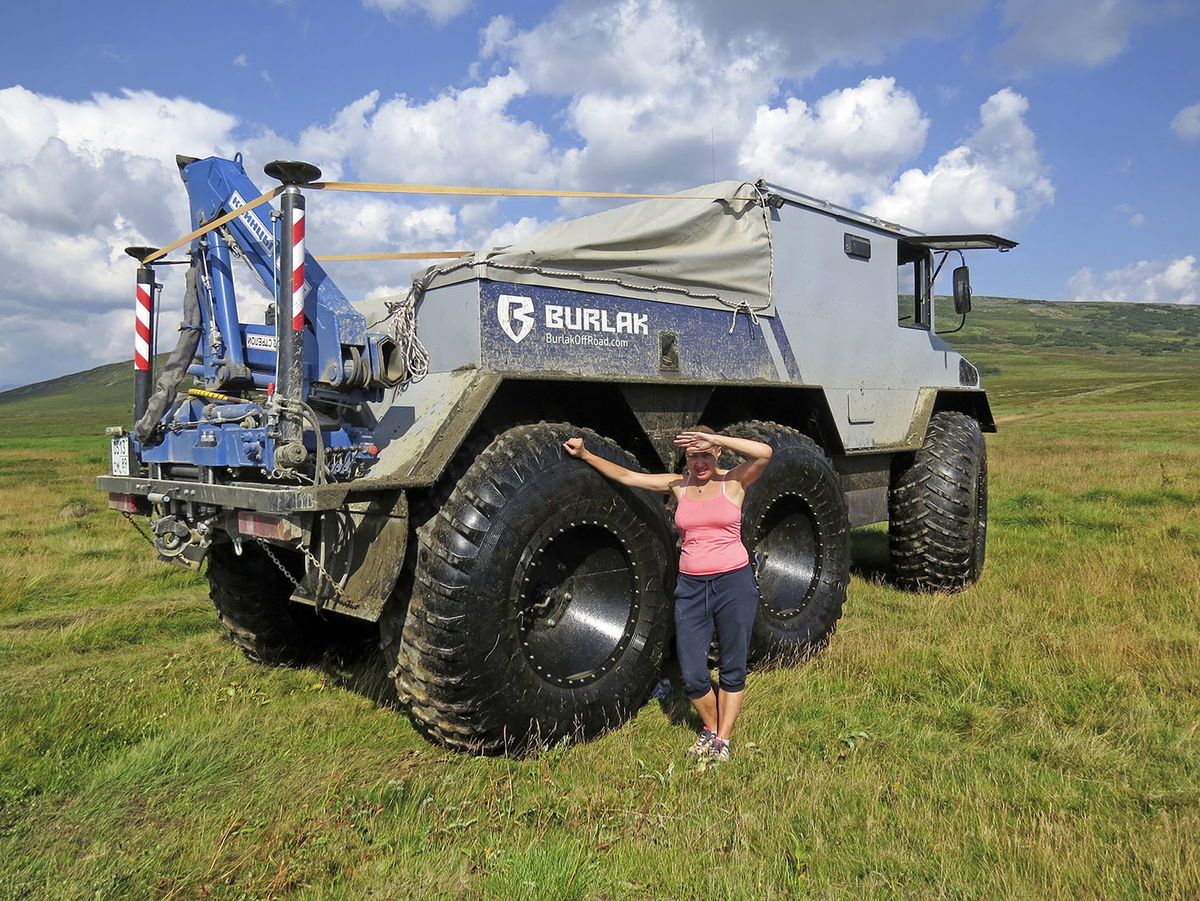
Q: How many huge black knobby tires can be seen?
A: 4